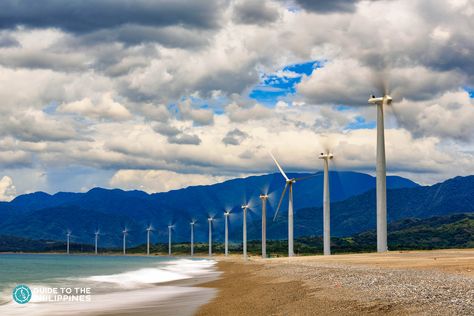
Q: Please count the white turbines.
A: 13